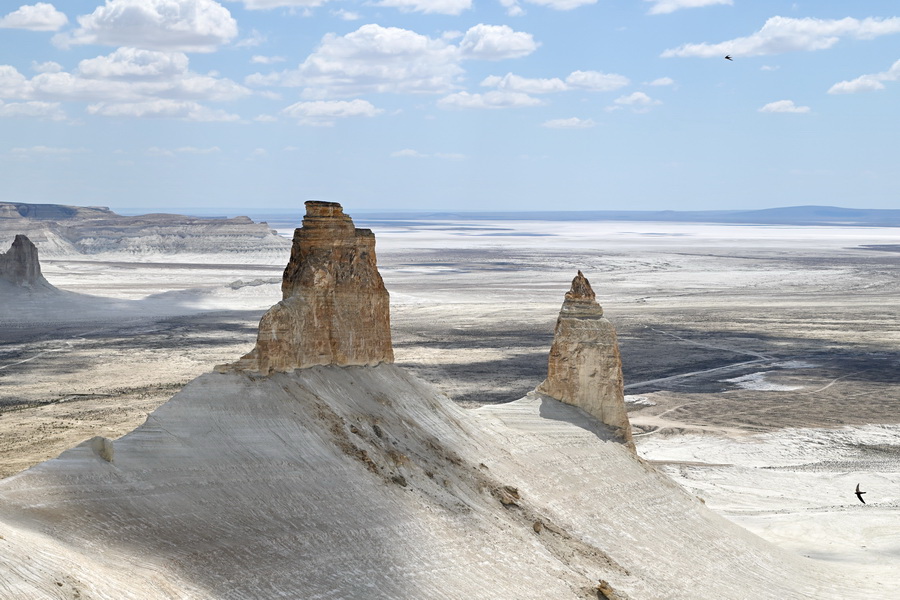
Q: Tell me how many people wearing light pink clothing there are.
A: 0